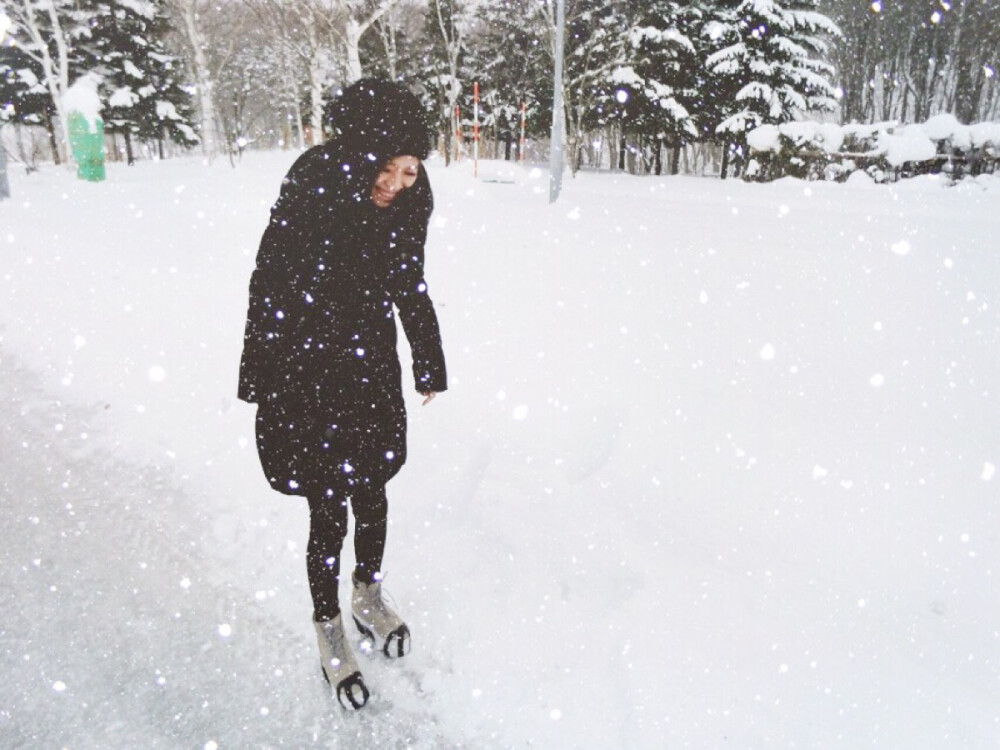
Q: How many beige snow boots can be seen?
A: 2